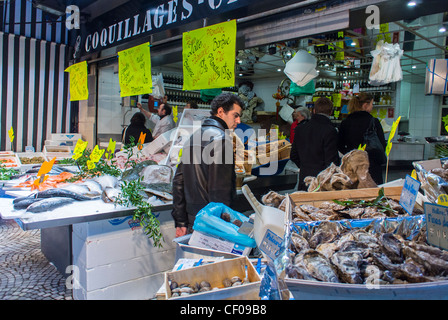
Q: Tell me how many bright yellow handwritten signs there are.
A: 3